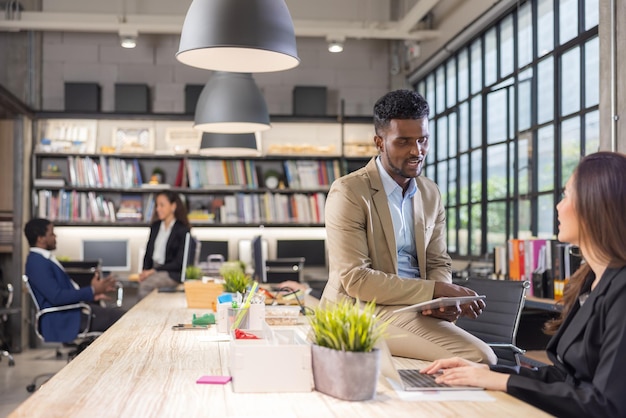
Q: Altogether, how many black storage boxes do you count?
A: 4